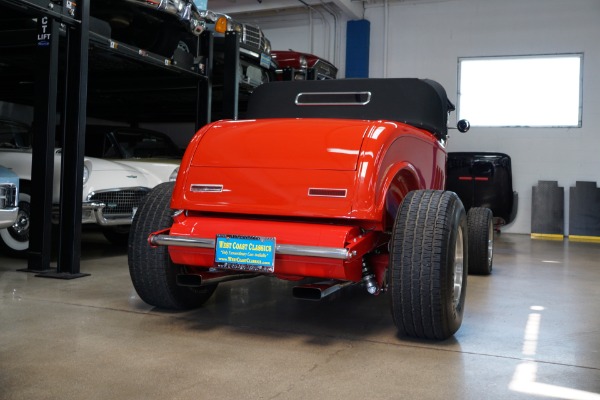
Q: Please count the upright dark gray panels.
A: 2